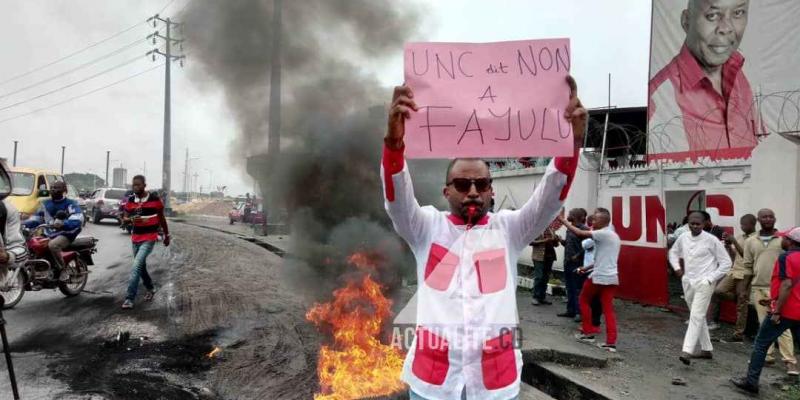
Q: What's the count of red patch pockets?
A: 4